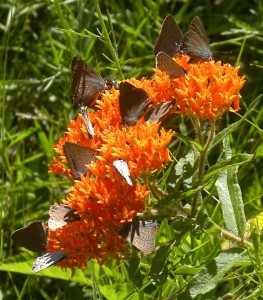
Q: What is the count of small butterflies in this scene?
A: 13